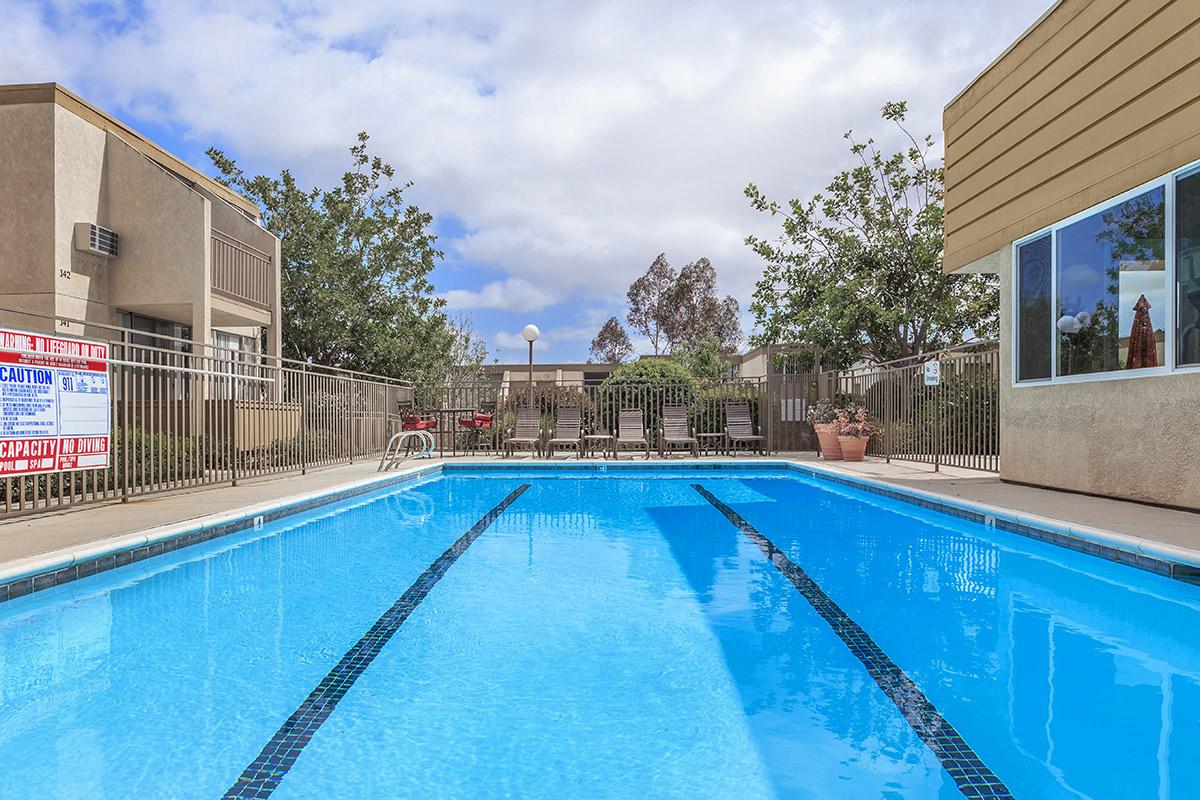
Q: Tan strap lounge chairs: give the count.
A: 5